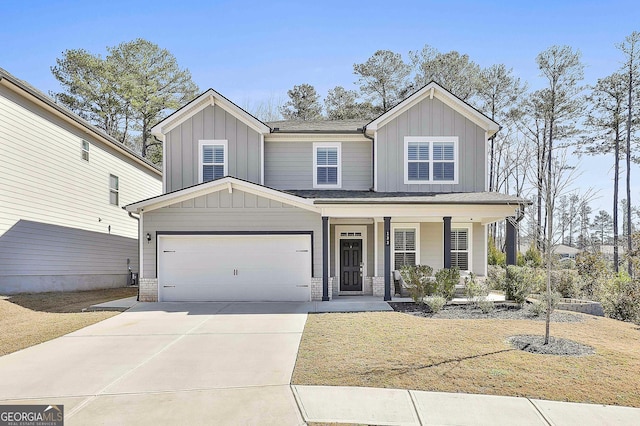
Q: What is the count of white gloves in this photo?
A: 0